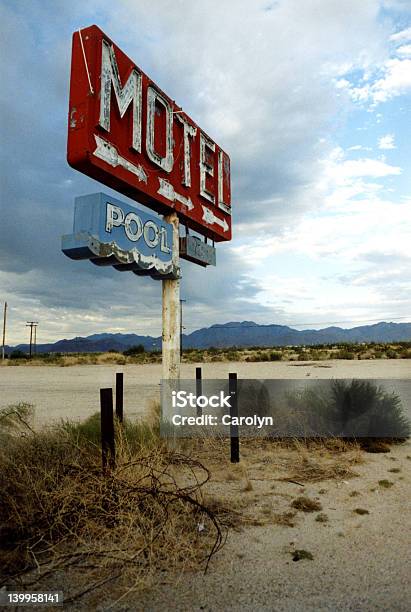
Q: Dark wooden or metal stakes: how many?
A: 4